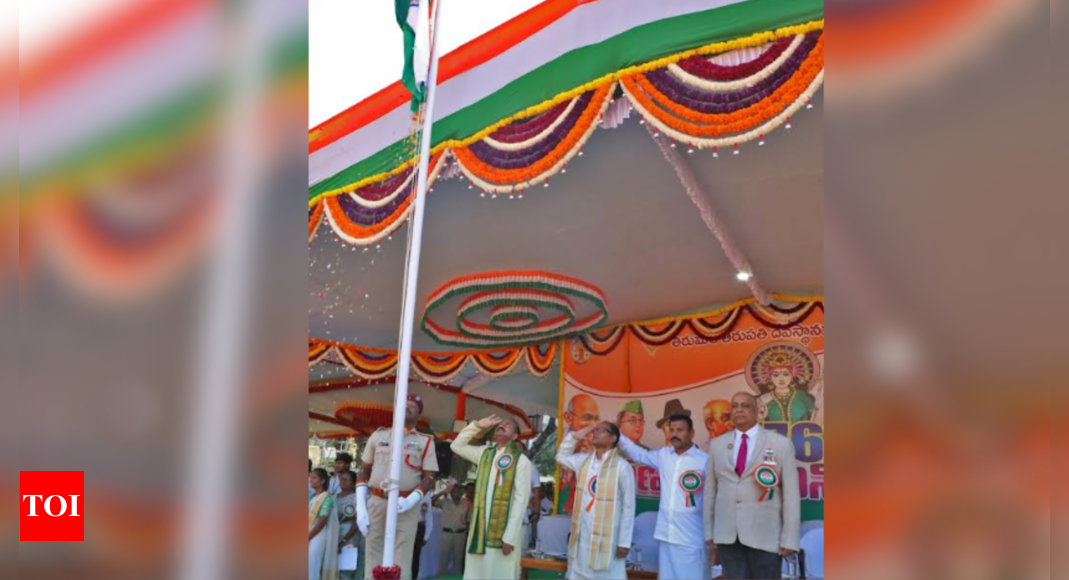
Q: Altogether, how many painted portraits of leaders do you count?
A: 4